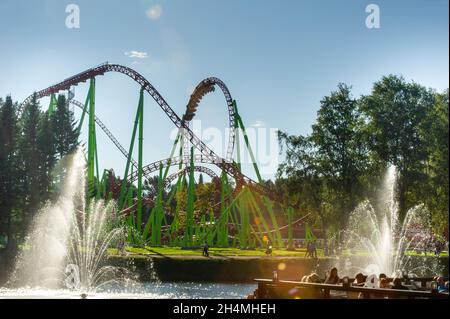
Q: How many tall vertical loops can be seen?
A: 1